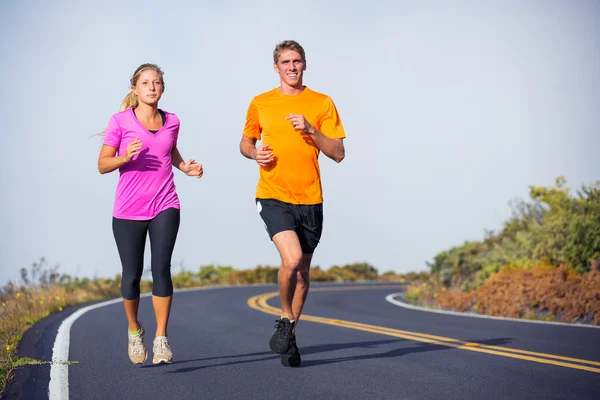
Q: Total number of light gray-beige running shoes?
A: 2